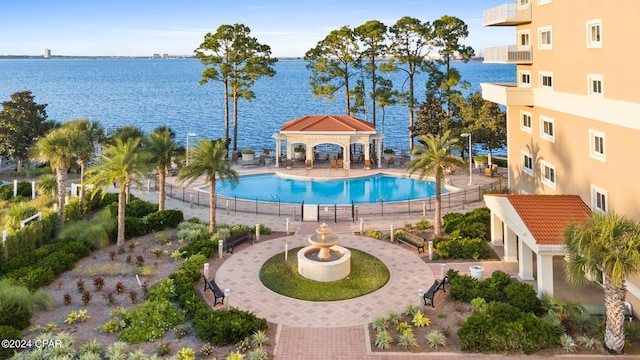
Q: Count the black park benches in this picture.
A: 4